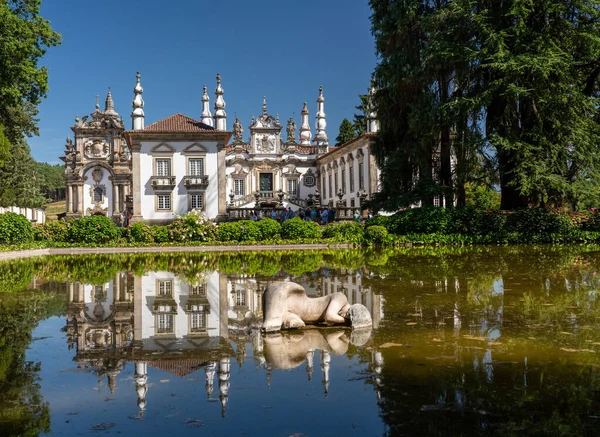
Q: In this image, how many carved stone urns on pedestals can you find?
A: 6